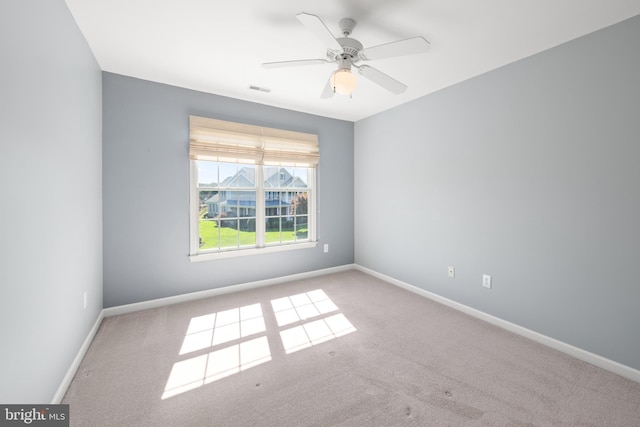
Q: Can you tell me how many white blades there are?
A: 5